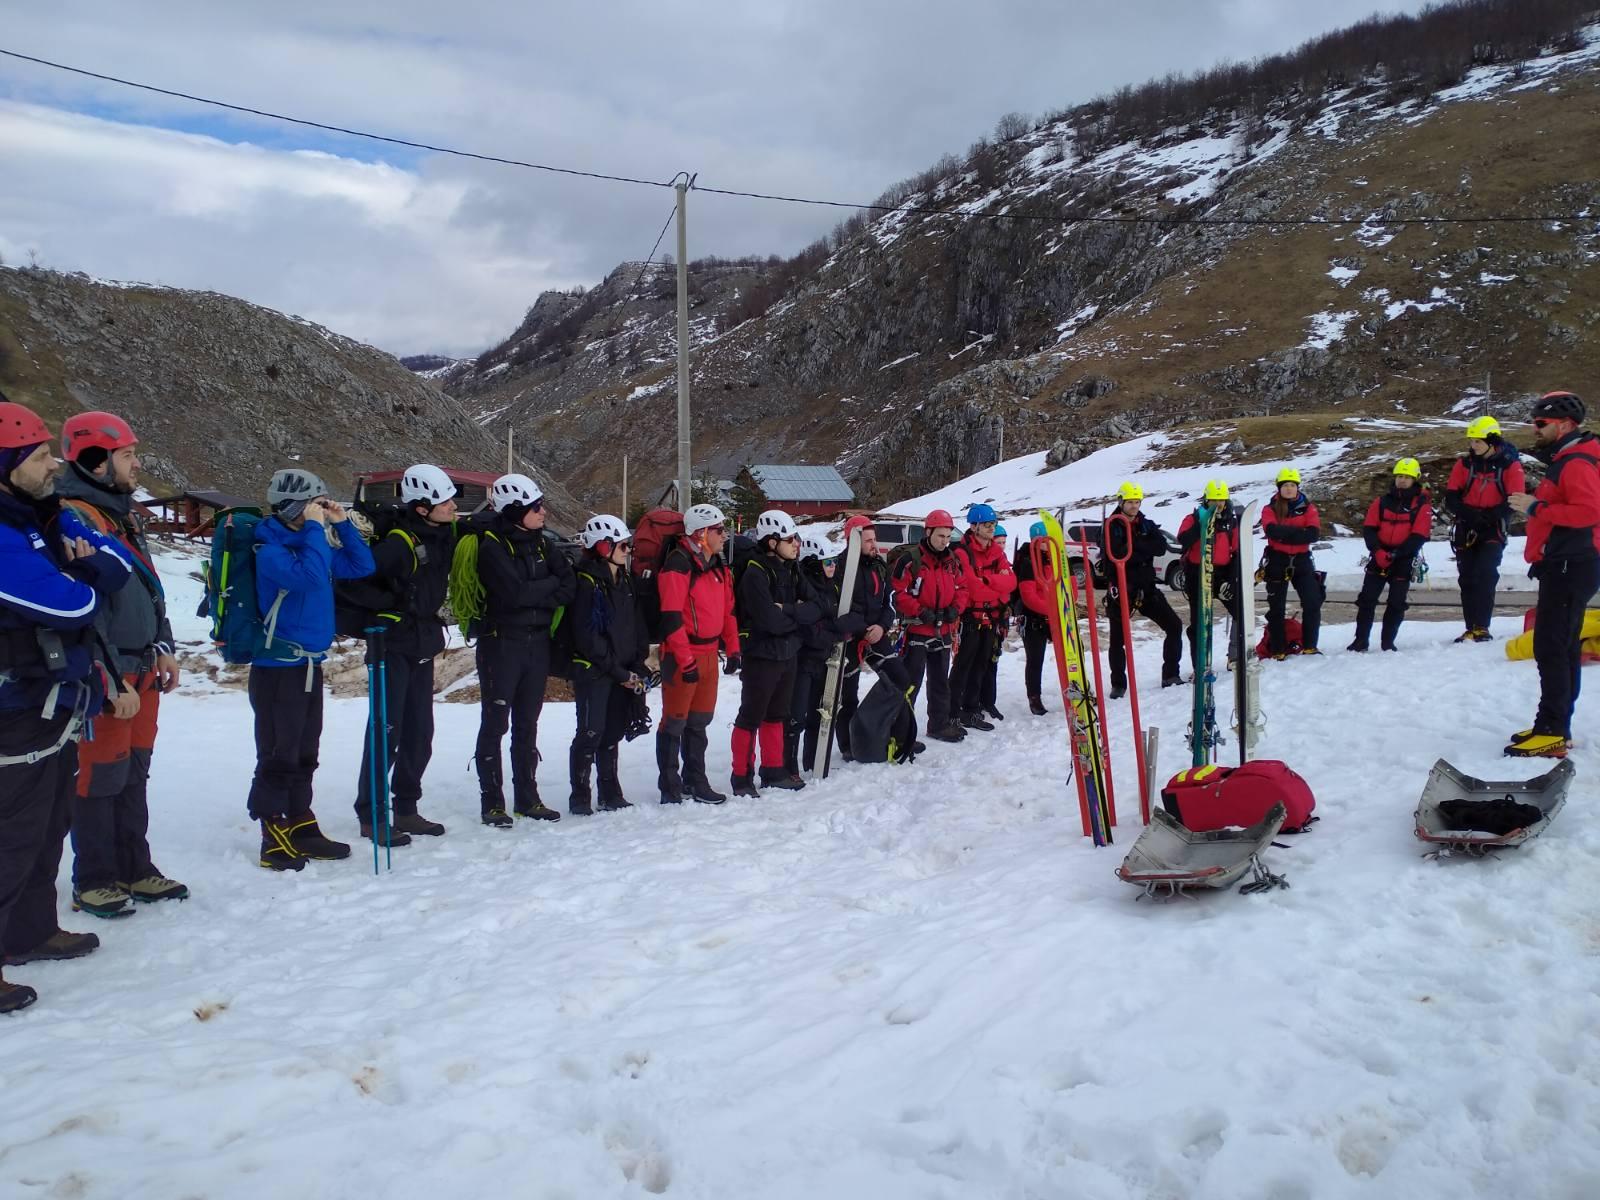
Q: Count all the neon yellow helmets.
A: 5